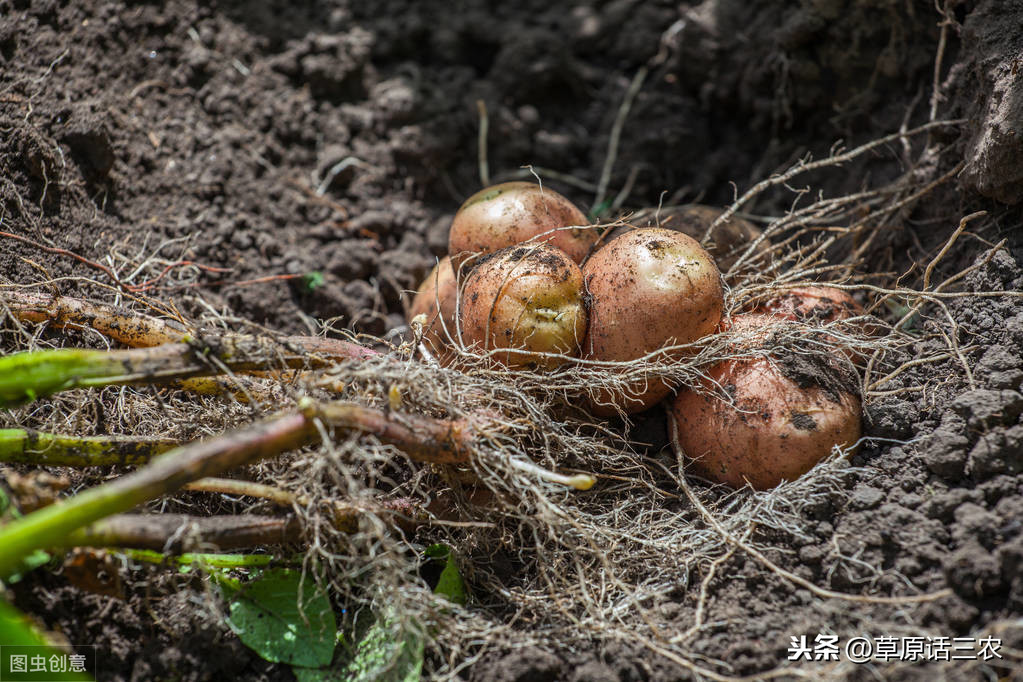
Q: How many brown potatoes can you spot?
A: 7